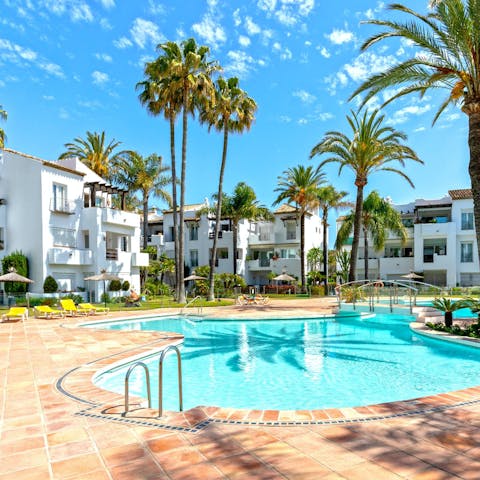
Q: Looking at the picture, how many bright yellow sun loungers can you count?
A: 4